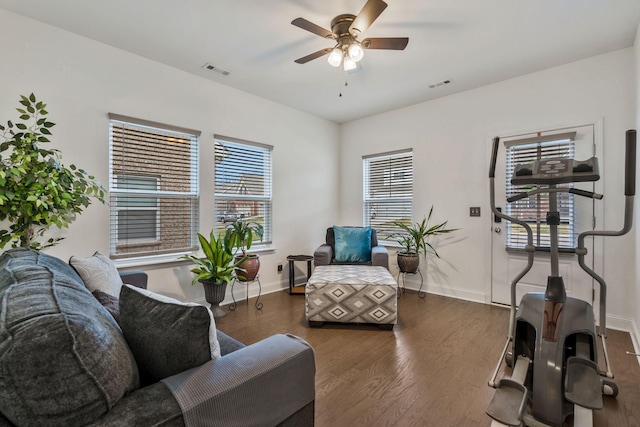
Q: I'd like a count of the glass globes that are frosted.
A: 3